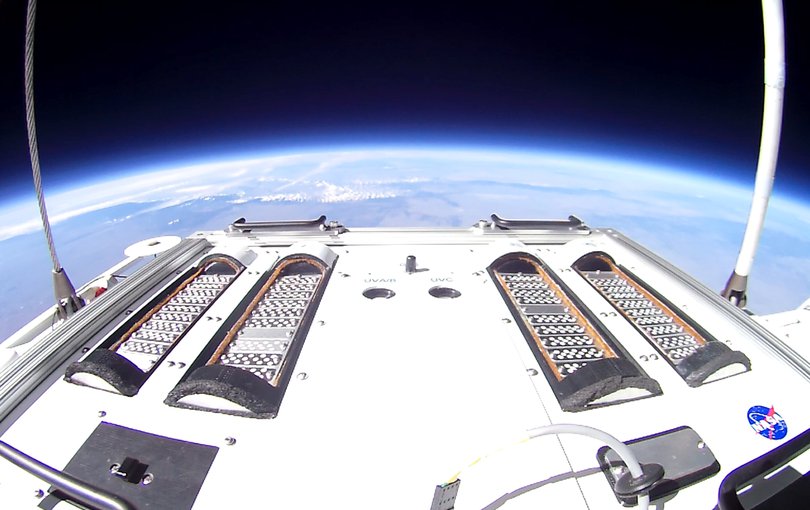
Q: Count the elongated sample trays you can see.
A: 4